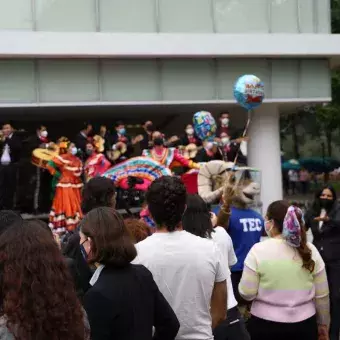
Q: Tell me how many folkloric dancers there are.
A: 3